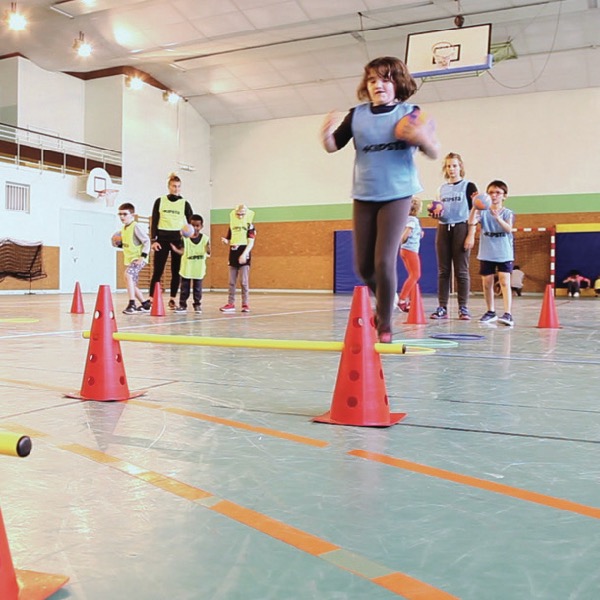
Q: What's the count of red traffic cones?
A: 7